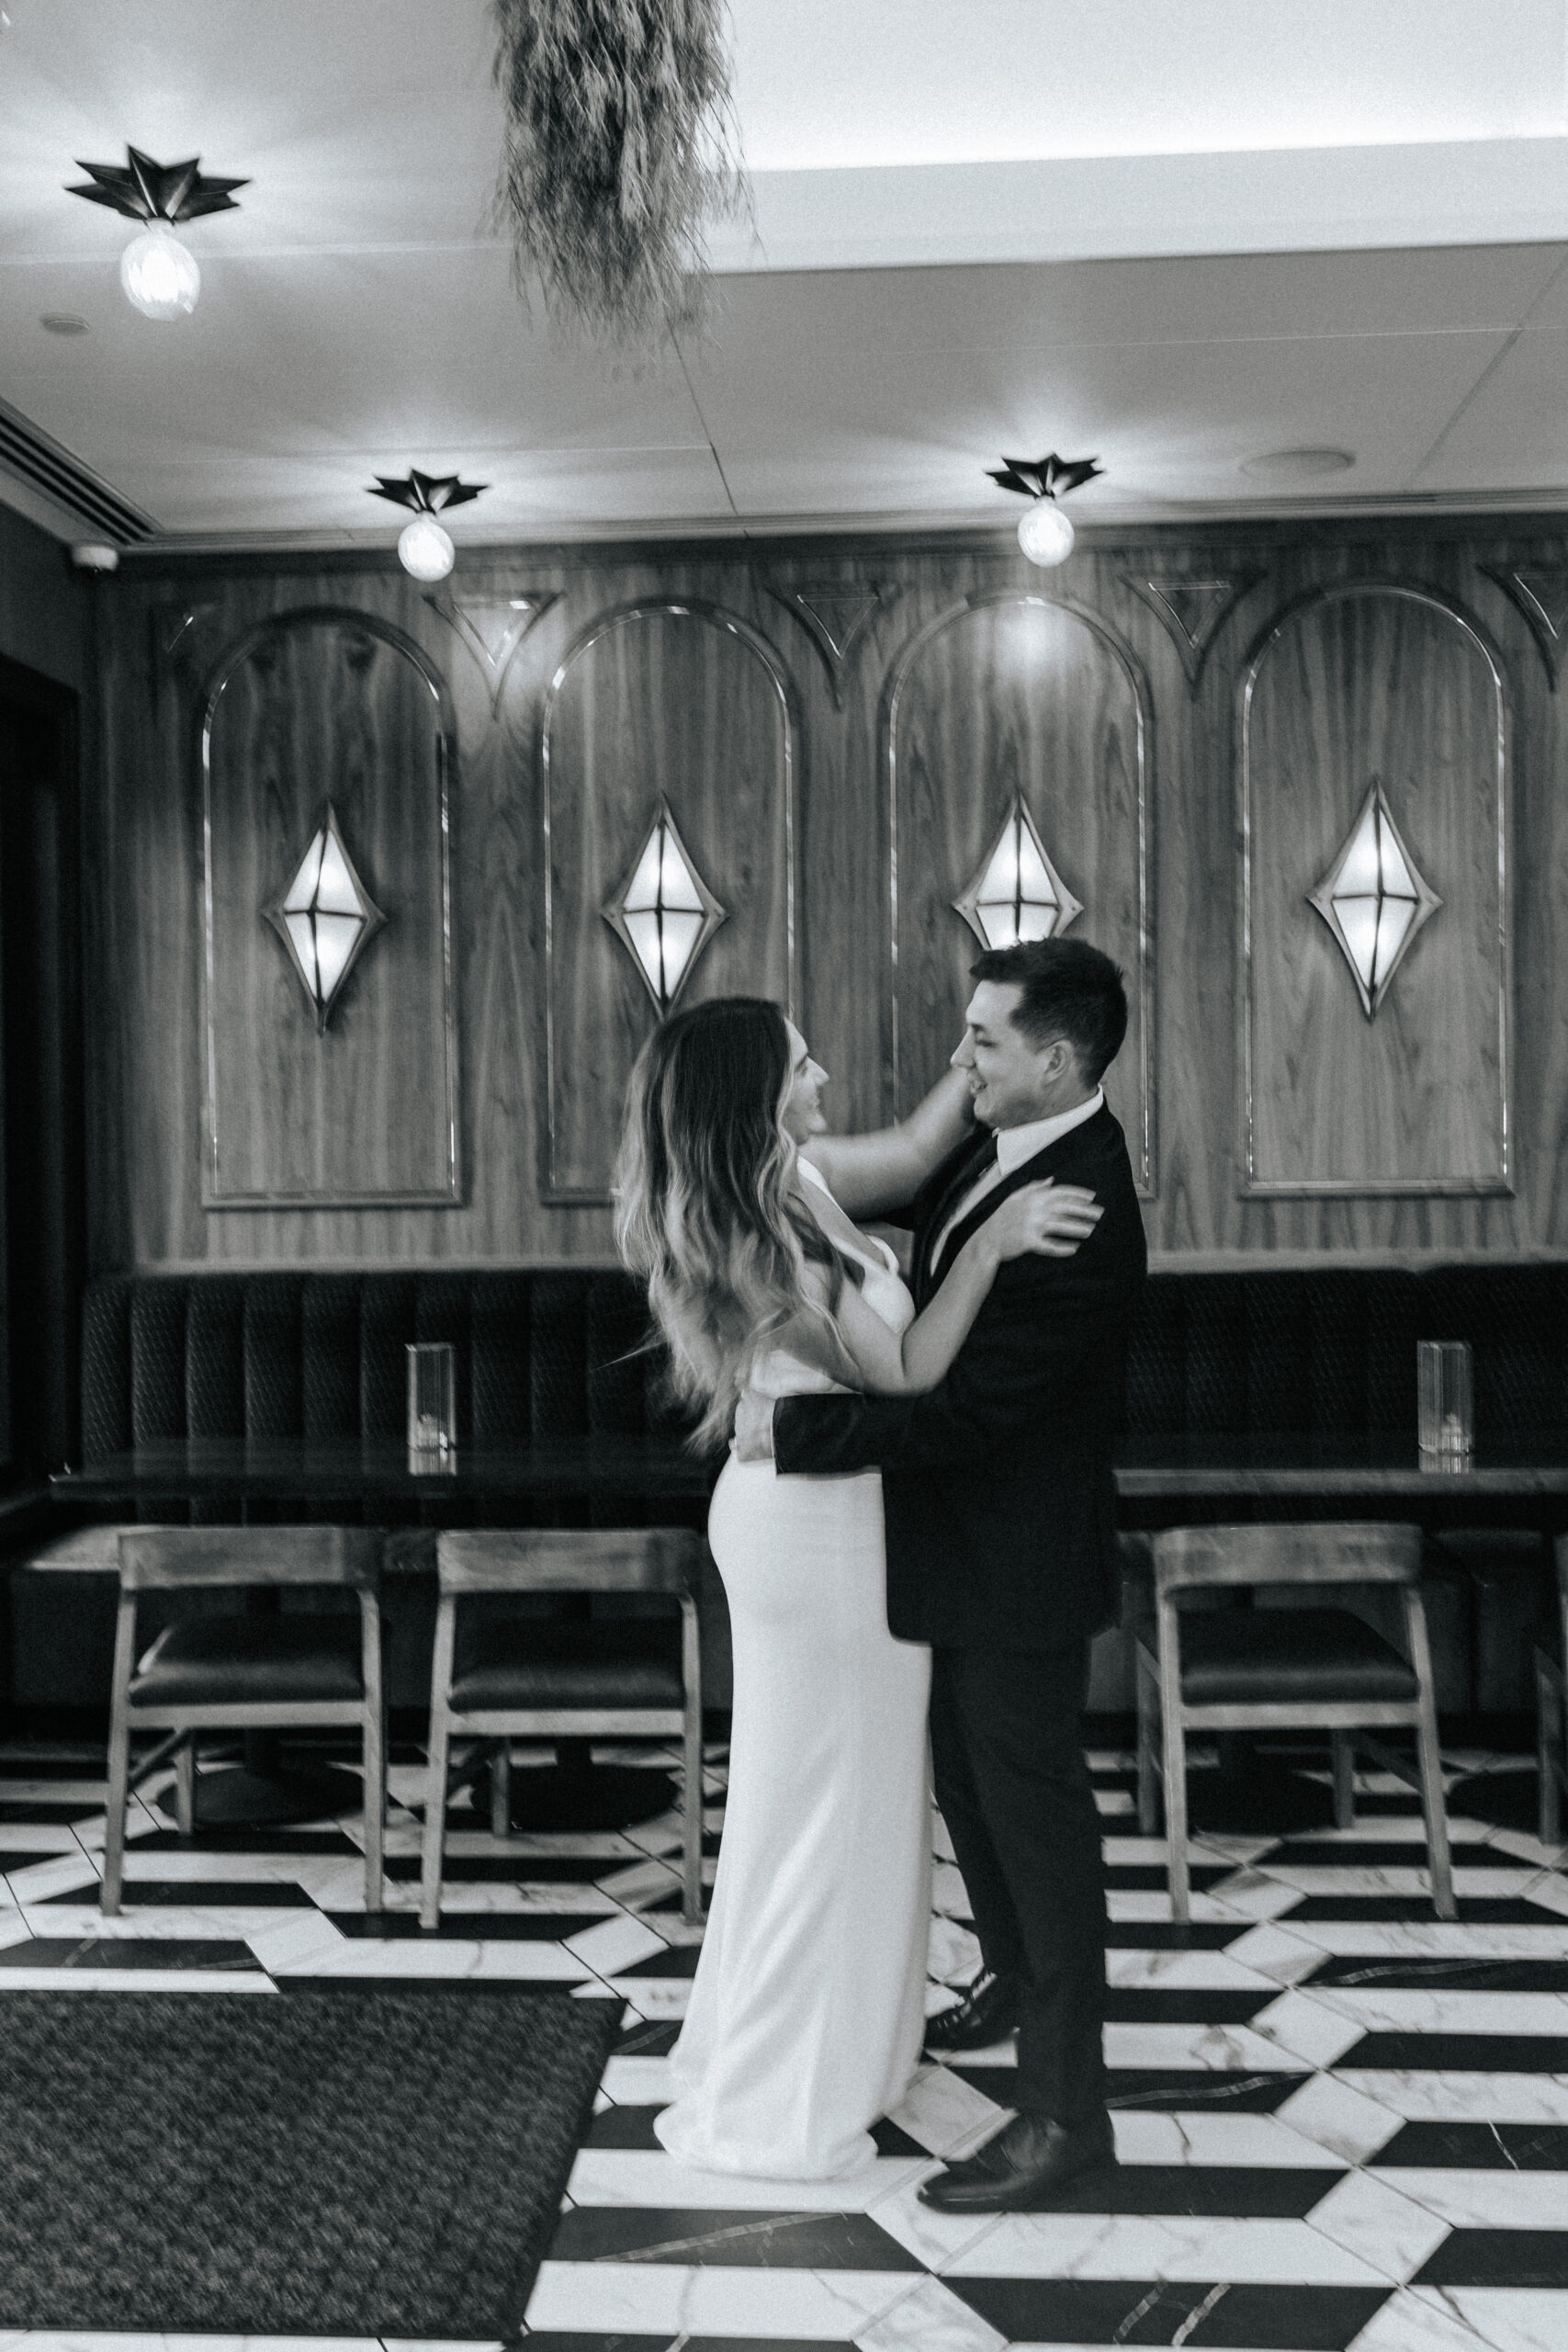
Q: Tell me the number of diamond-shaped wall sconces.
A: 4